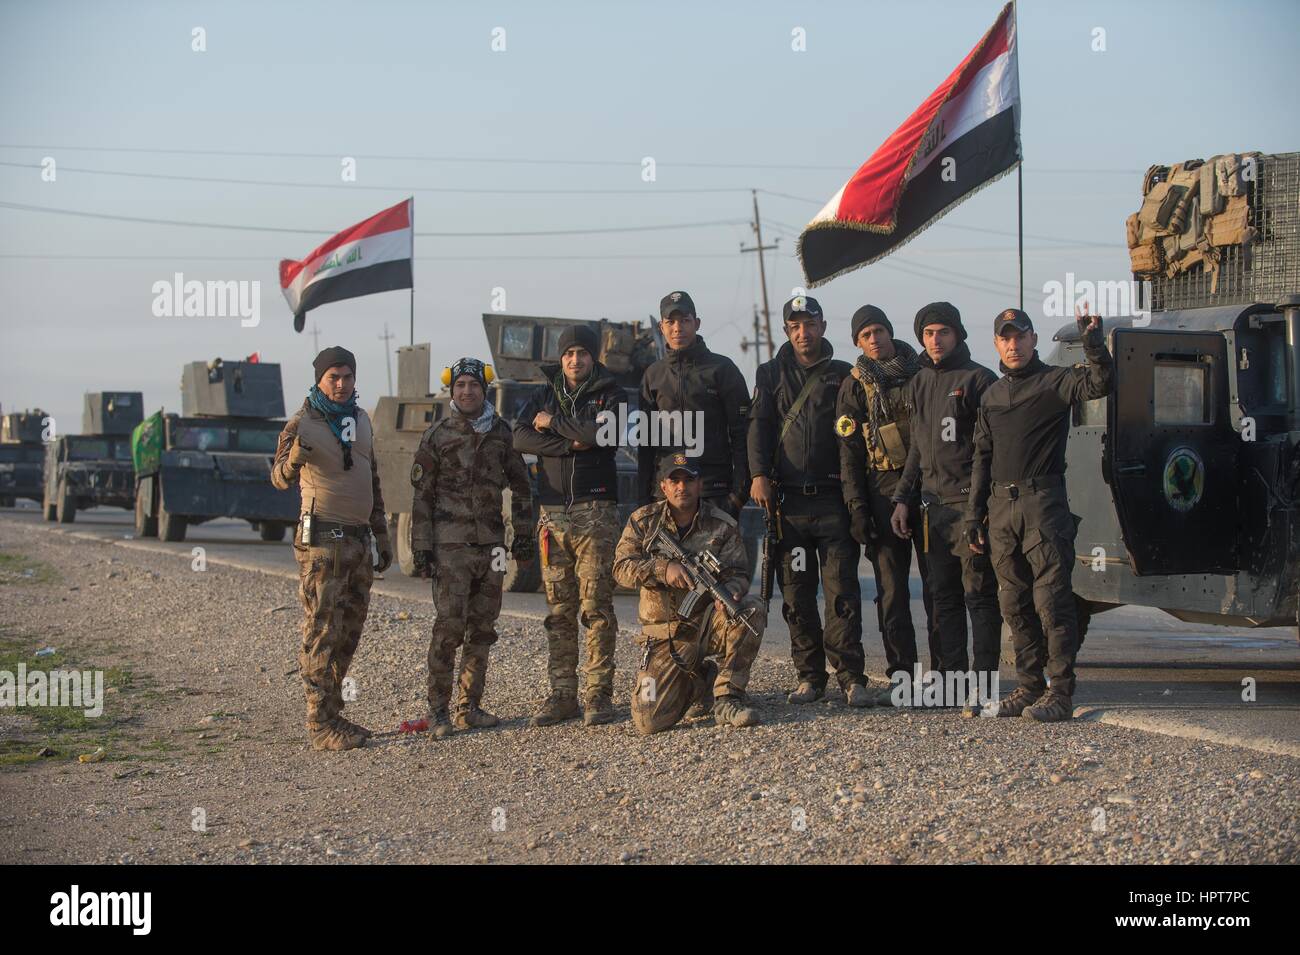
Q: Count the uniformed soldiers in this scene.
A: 9